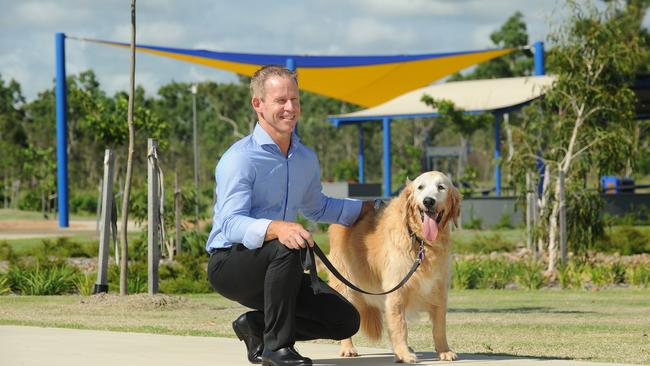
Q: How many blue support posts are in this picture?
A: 6